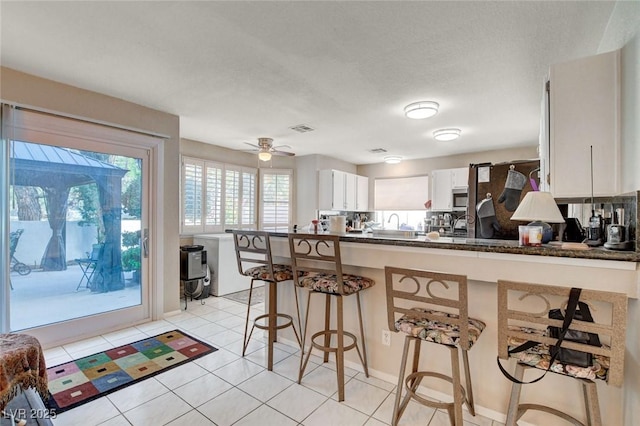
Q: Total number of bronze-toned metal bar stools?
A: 4